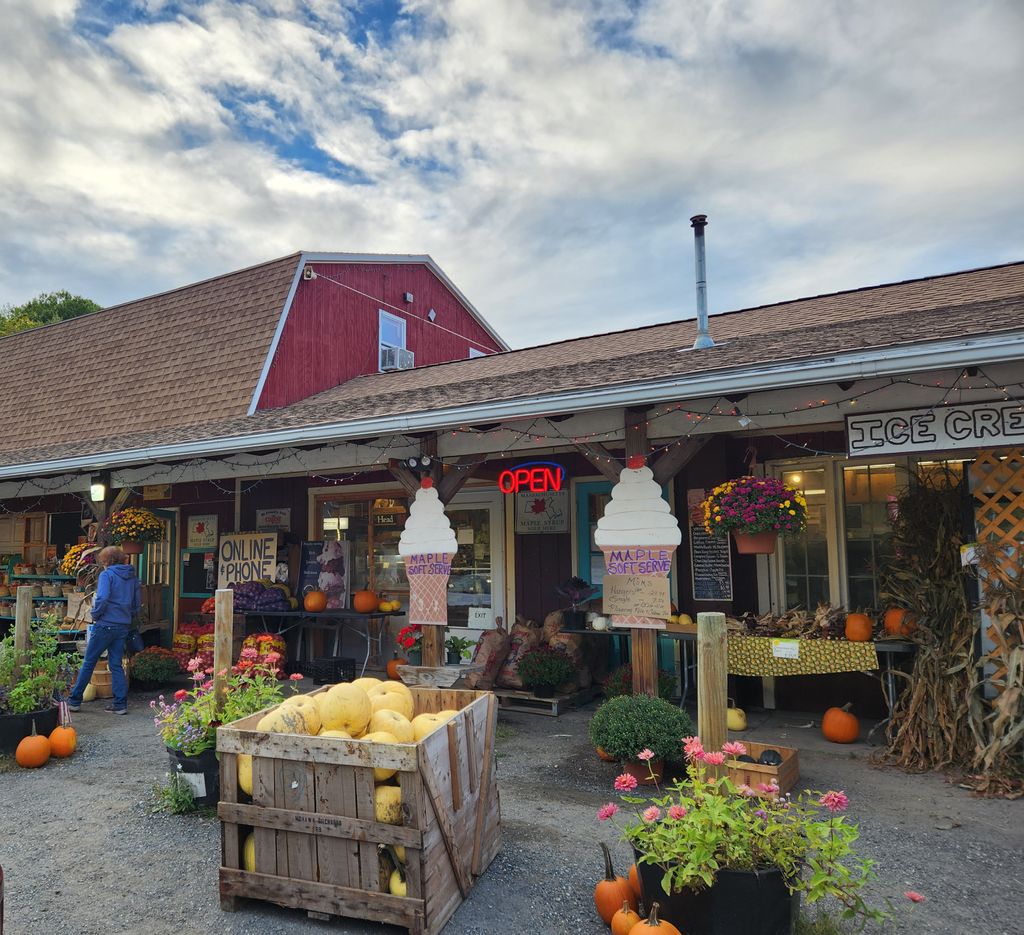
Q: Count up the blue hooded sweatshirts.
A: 1